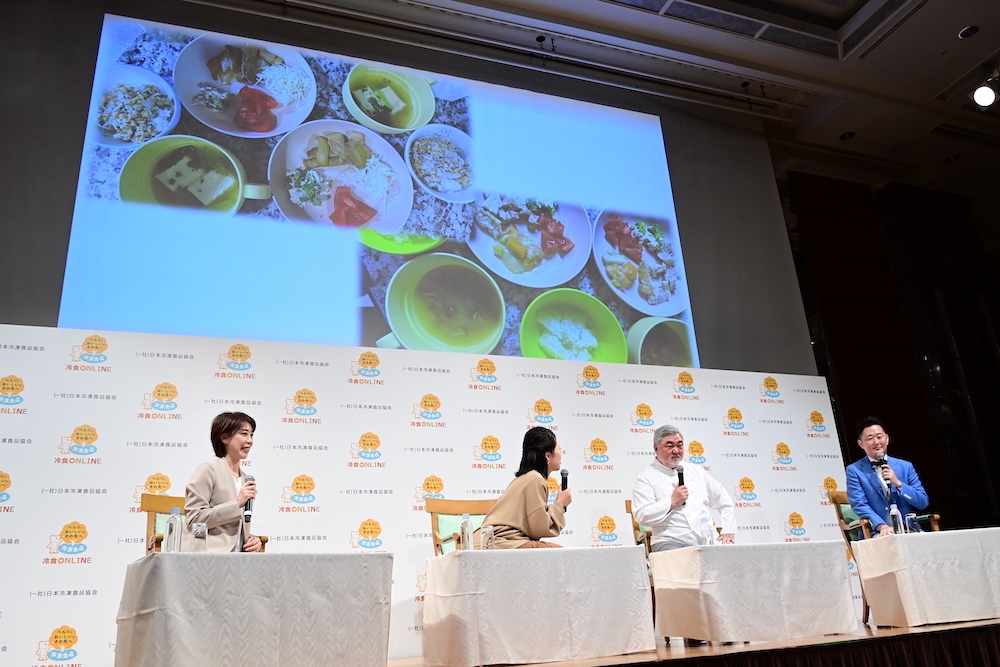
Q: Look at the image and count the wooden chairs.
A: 4